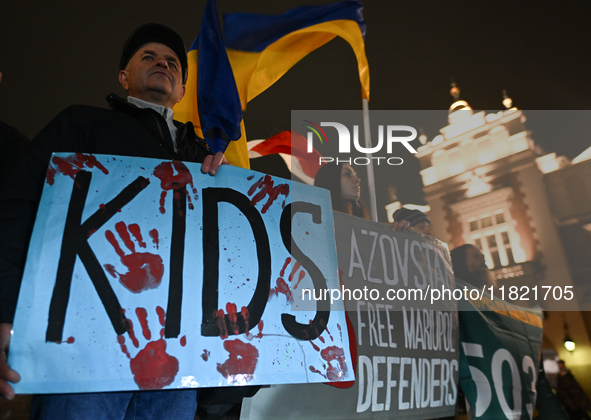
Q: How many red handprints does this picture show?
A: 8